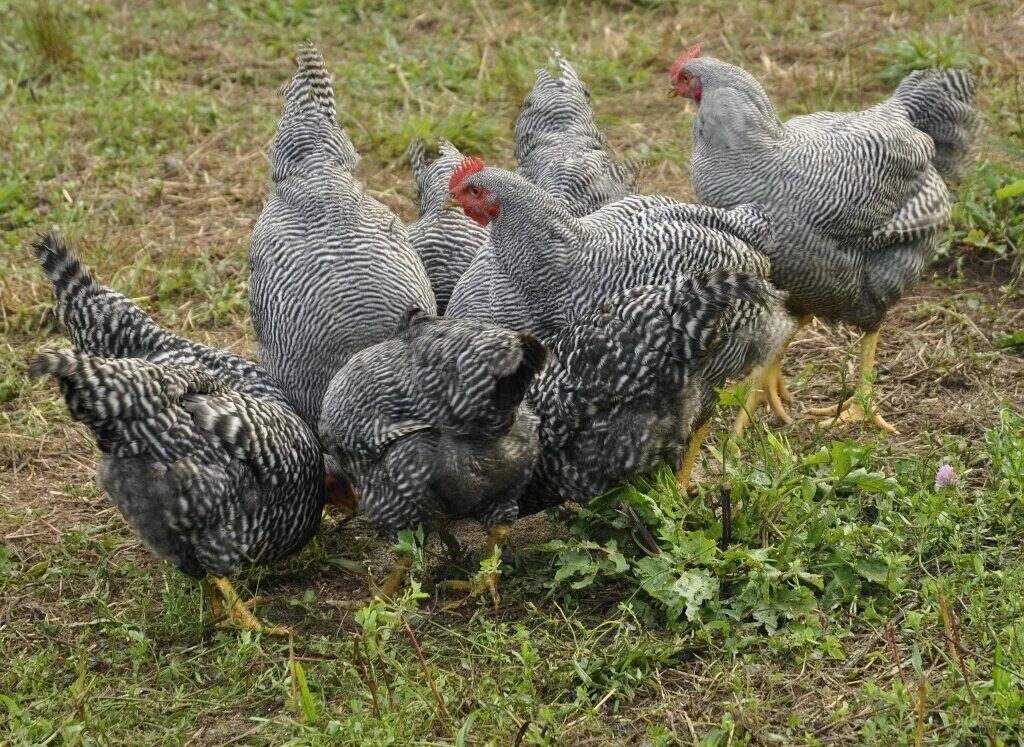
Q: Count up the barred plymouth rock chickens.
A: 9